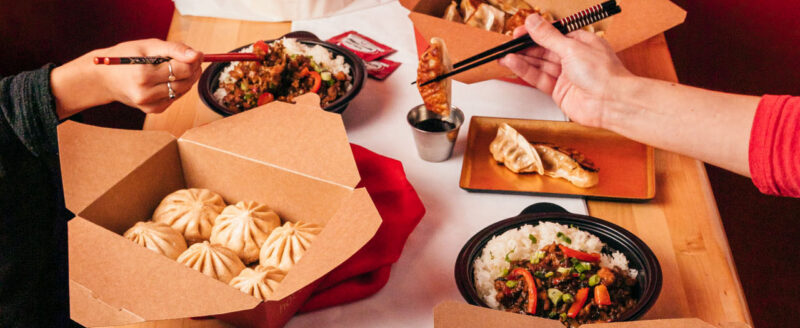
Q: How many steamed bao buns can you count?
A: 6